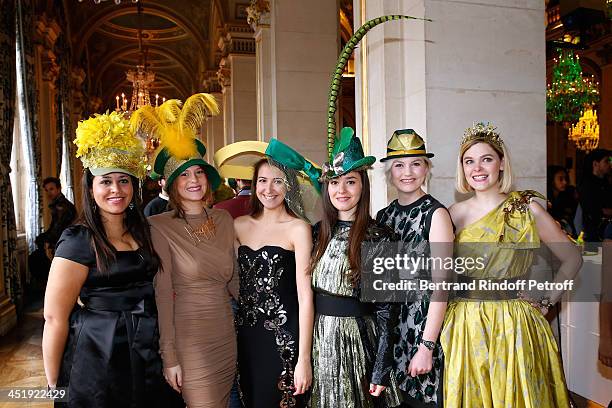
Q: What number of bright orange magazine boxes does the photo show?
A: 0